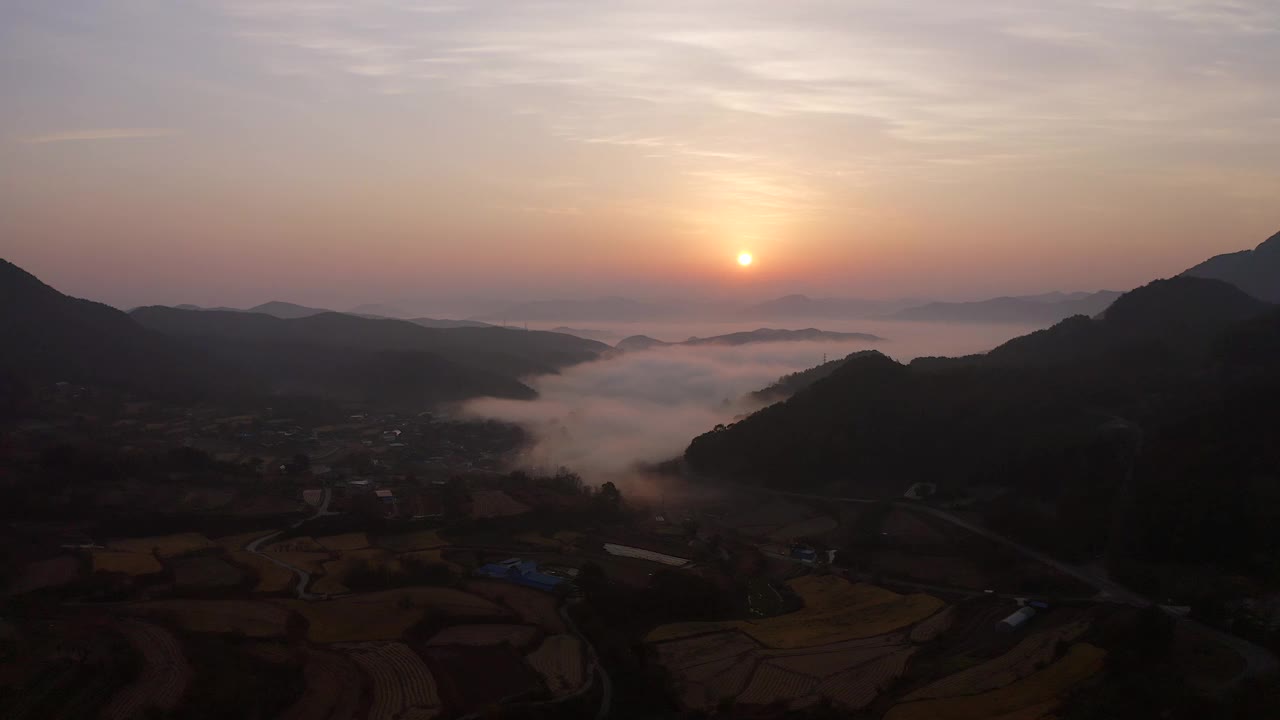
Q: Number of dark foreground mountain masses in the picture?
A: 2